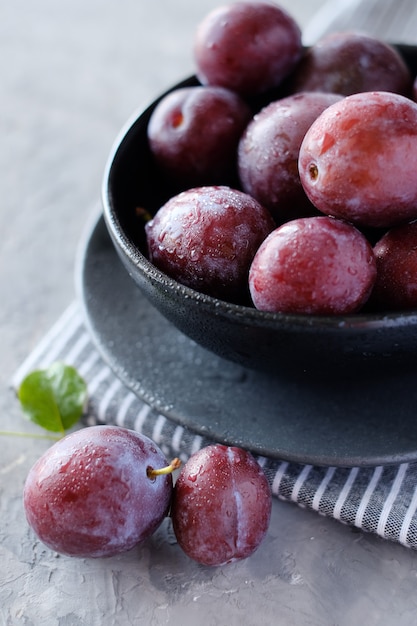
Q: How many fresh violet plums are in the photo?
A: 10